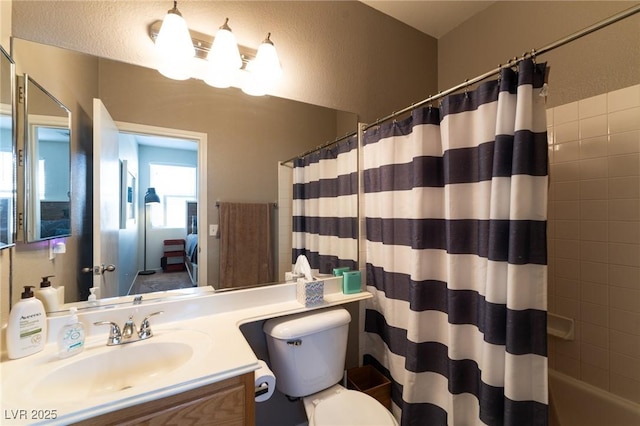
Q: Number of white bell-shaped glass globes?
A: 3